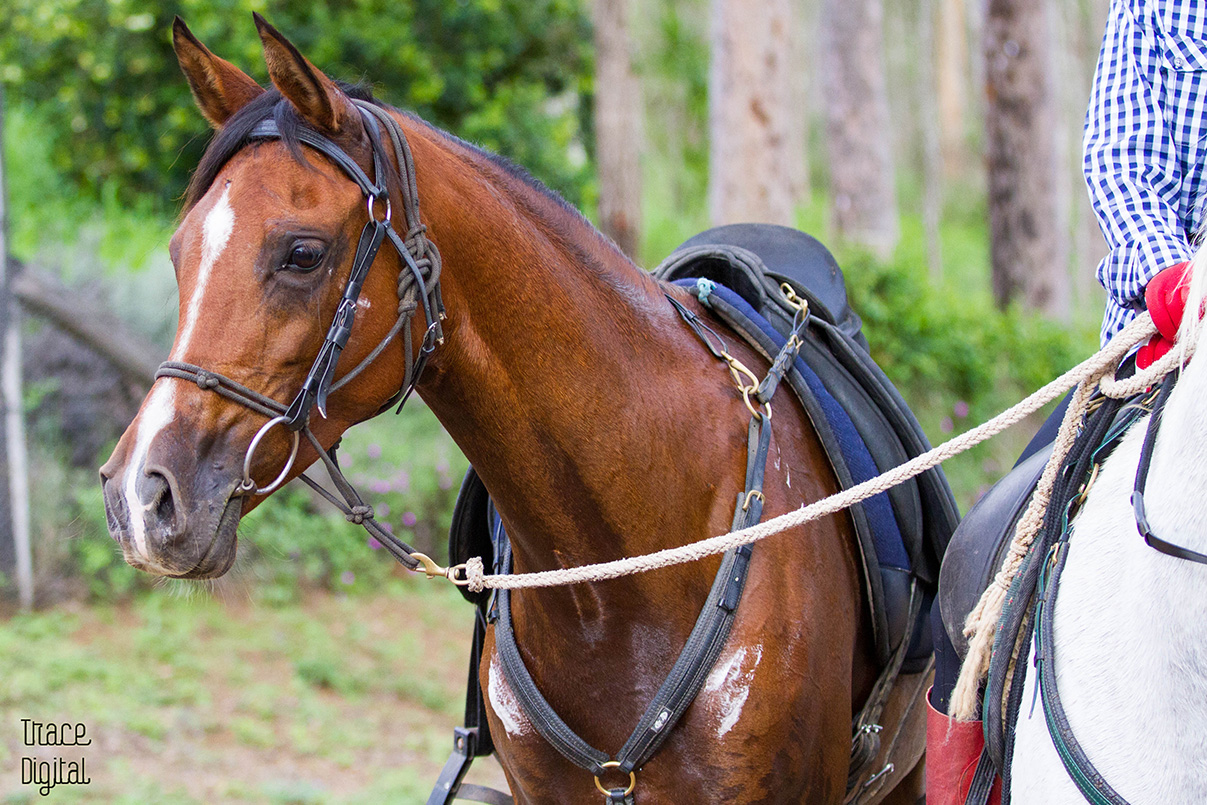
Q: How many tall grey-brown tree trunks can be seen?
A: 4